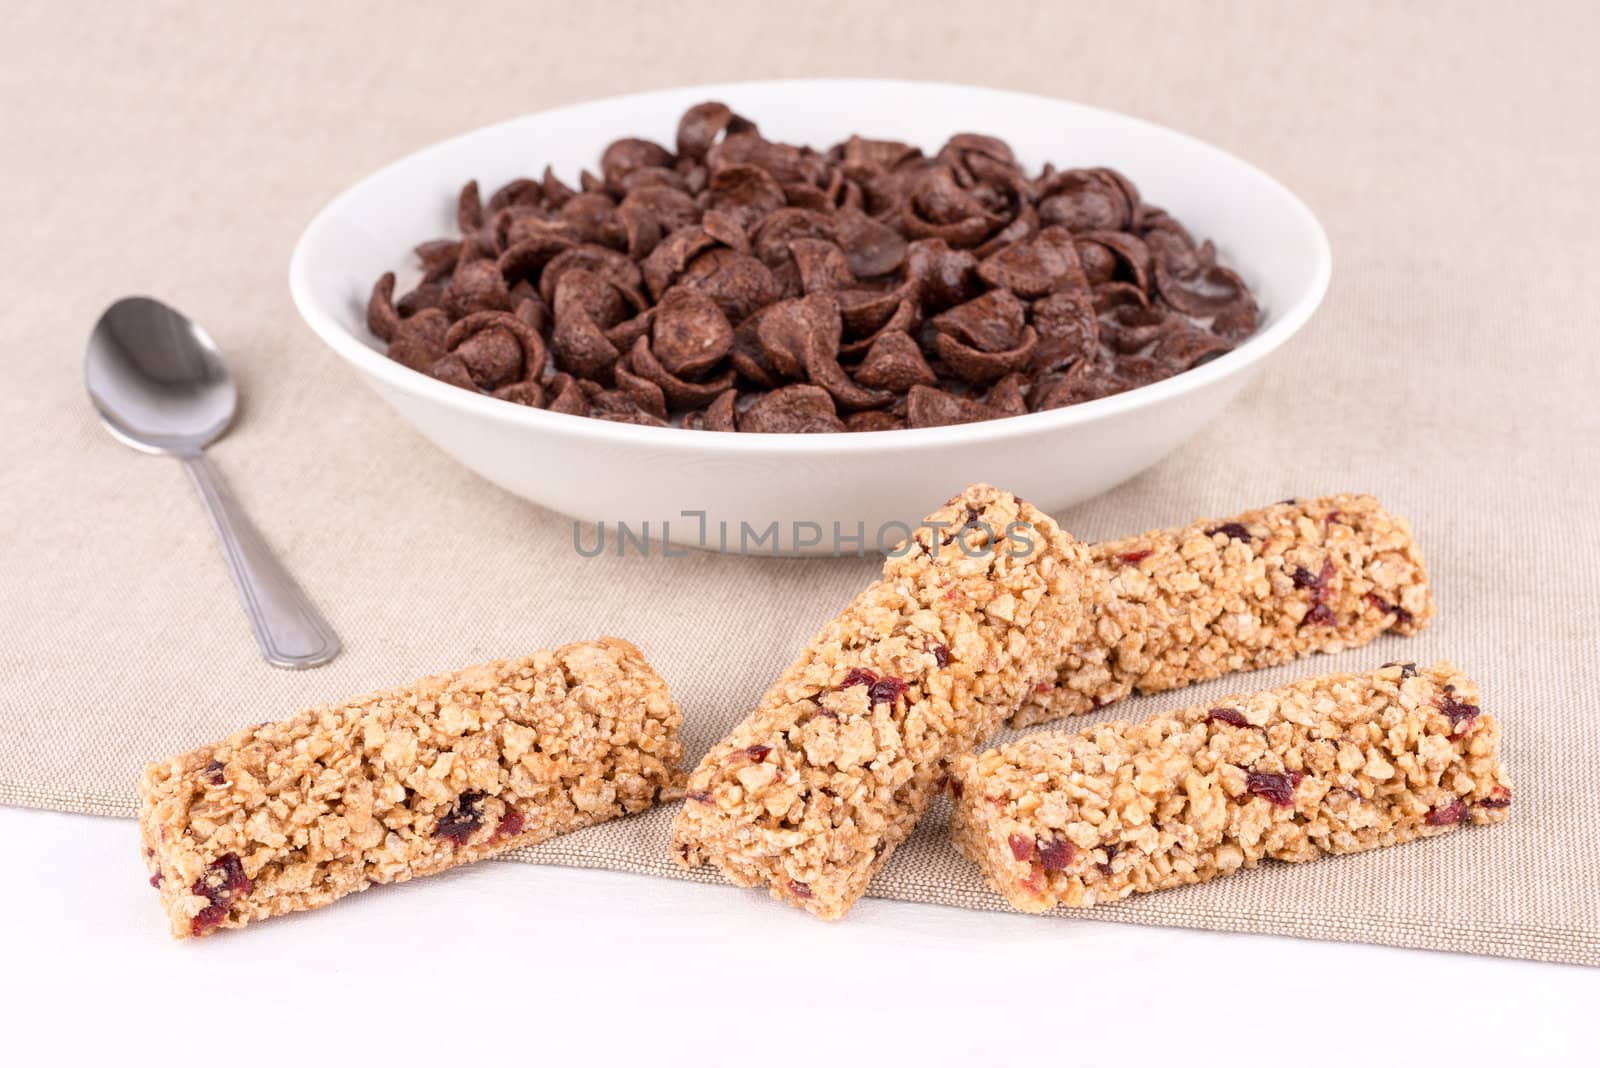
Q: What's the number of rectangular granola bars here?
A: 4